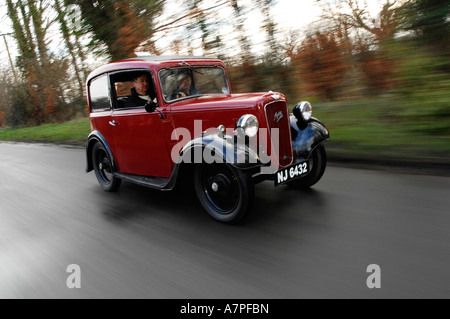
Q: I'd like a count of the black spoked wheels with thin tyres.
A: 3